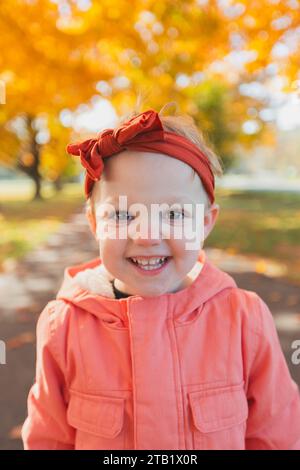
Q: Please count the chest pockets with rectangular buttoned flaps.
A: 2